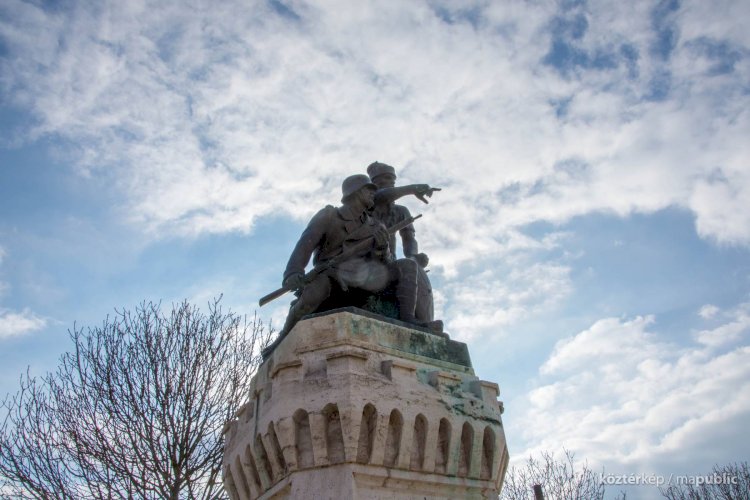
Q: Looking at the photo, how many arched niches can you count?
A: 13